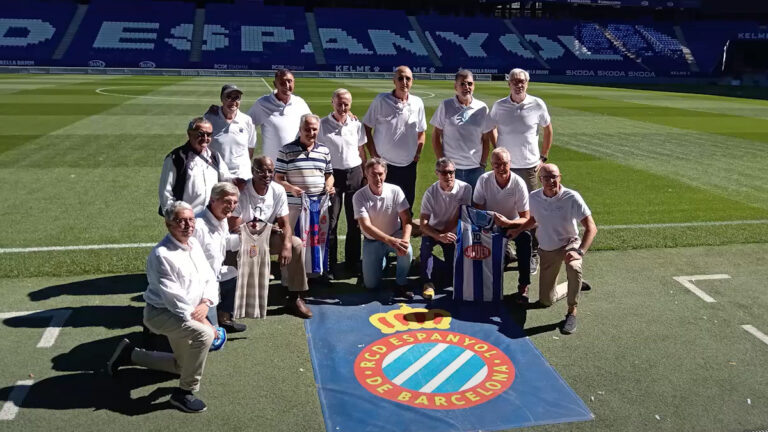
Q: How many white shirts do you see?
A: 14